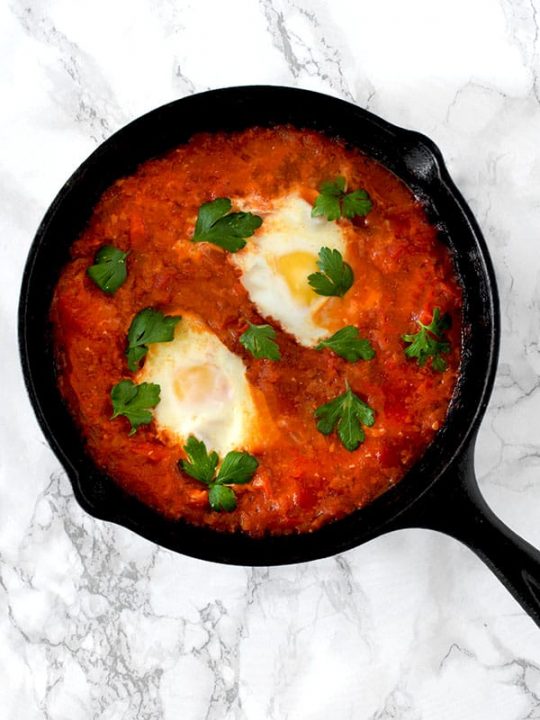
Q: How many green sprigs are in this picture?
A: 11